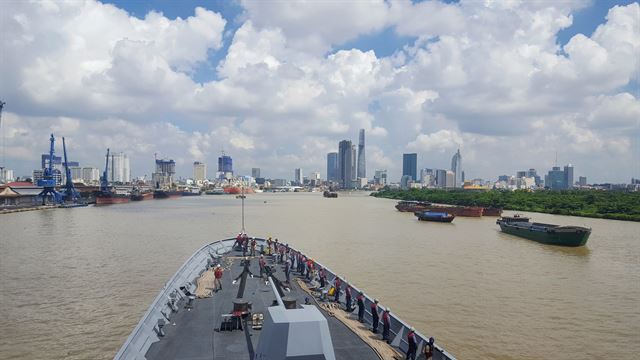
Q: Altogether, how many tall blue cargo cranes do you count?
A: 3